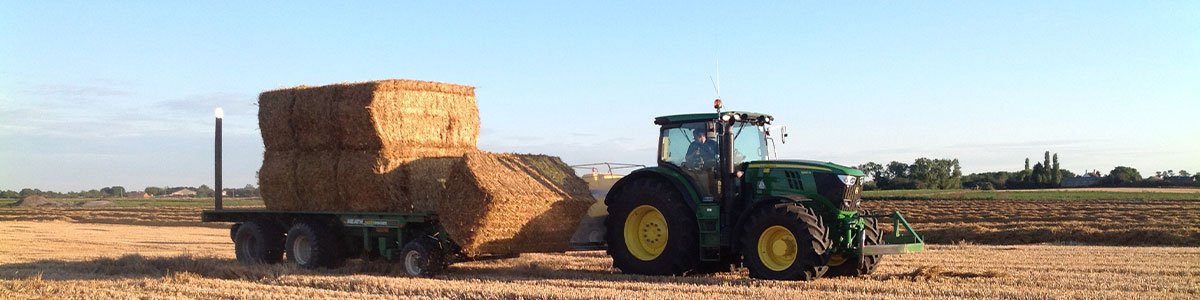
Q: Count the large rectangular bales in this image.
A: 7